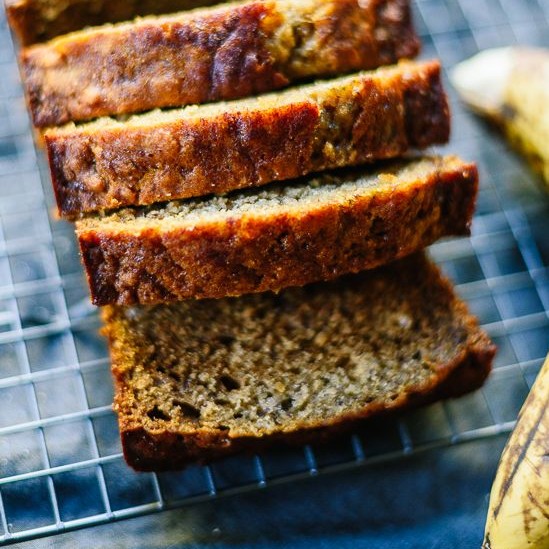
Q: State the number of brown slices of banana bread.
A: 5